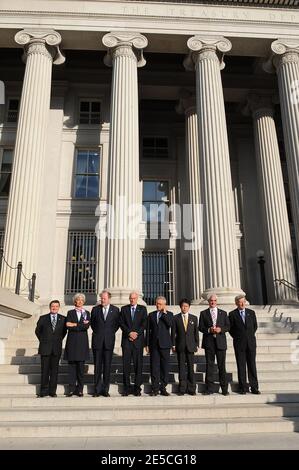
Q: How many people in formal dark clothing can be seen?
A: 8